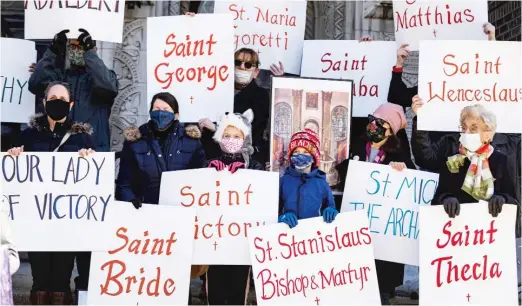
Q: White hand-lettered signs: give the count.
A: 13